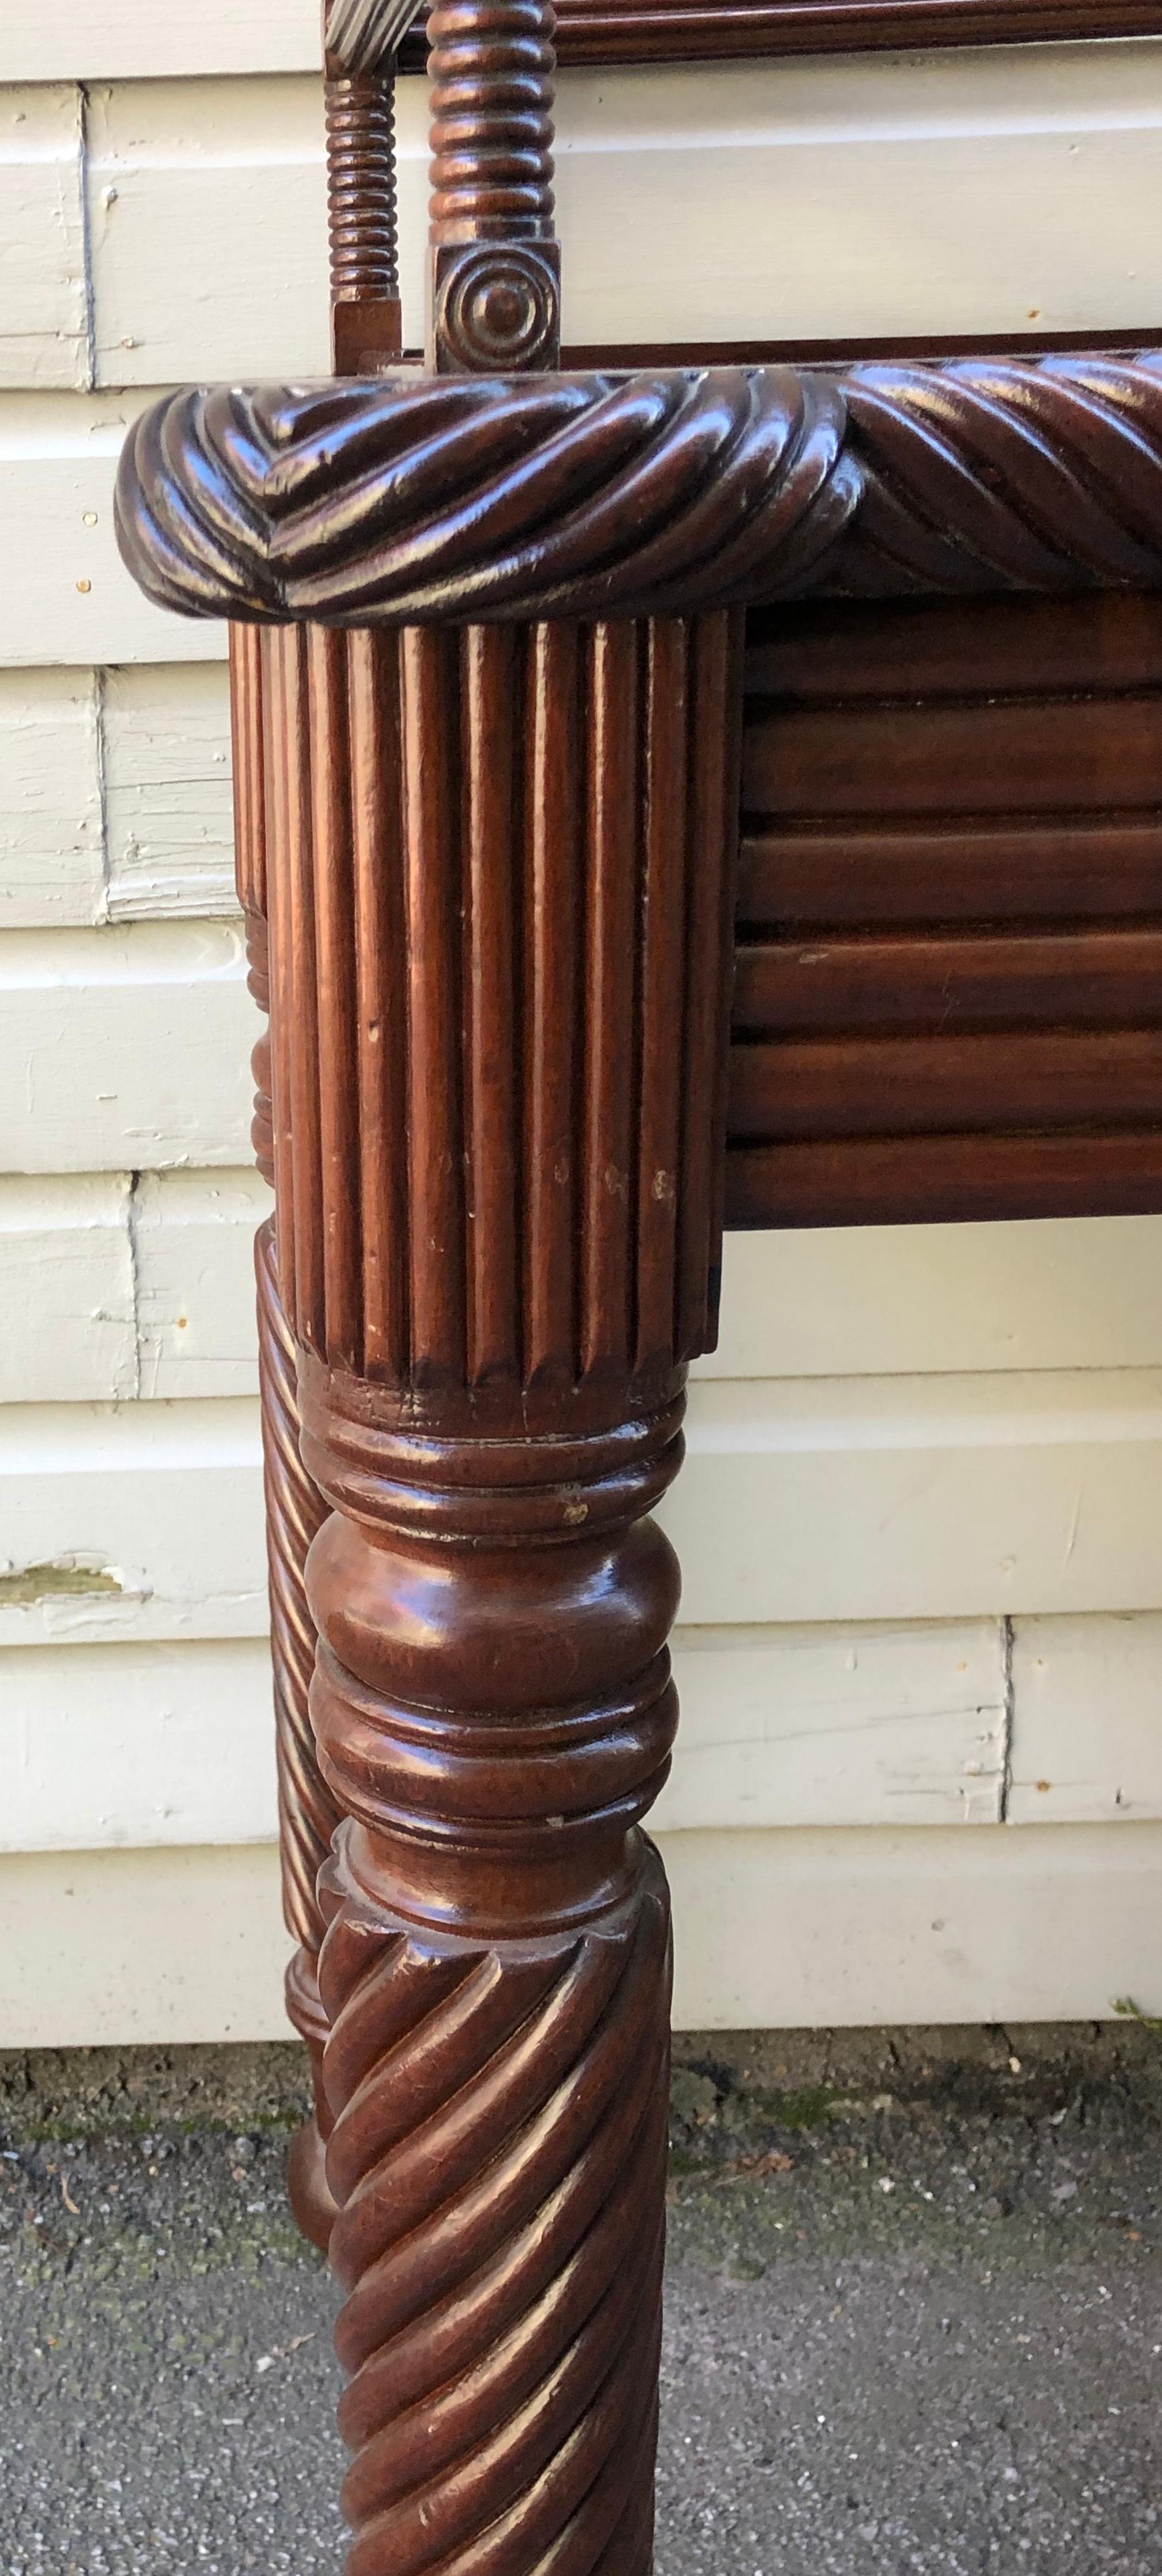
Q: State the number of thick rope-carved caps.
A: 1